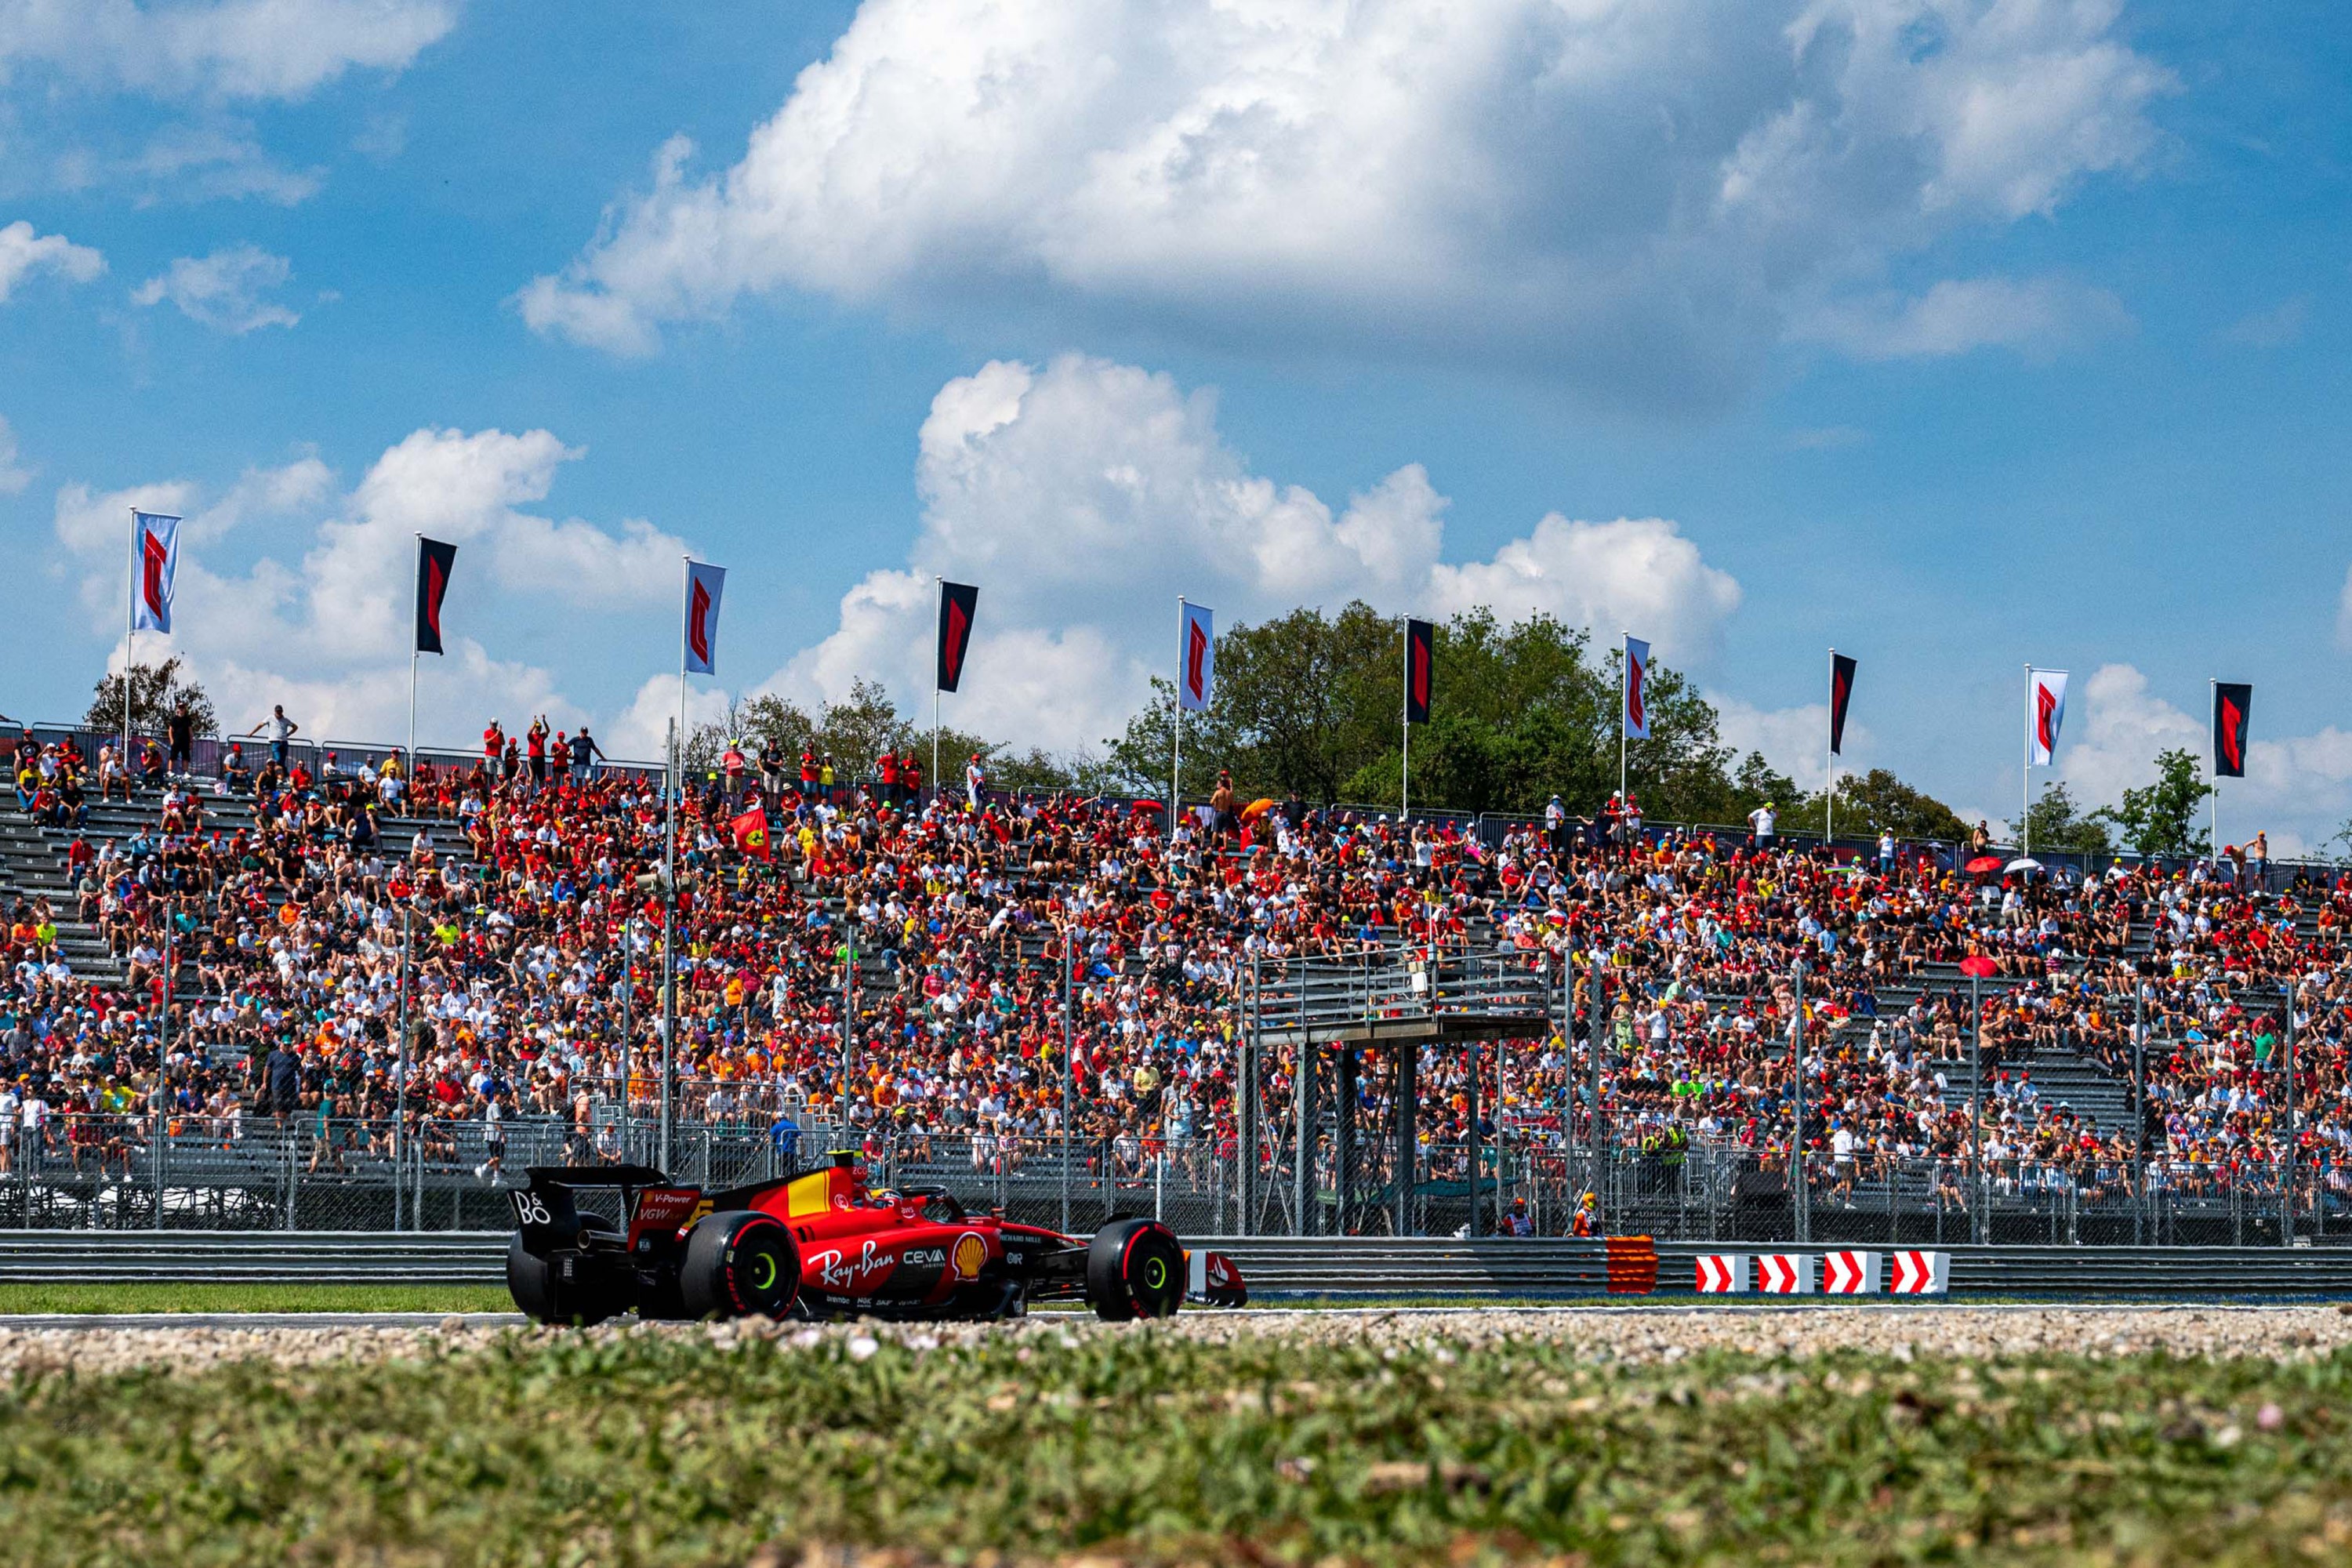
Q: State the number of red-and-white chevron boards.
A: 4